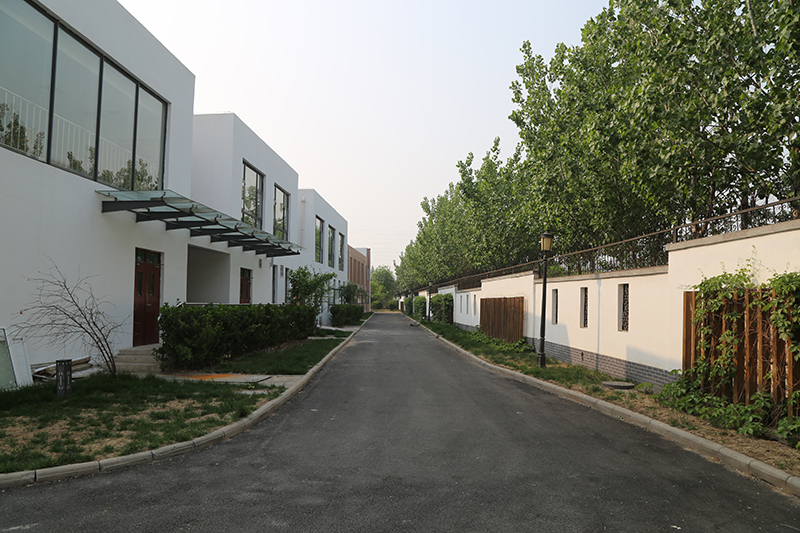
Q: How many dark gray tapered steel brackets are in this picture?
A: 9